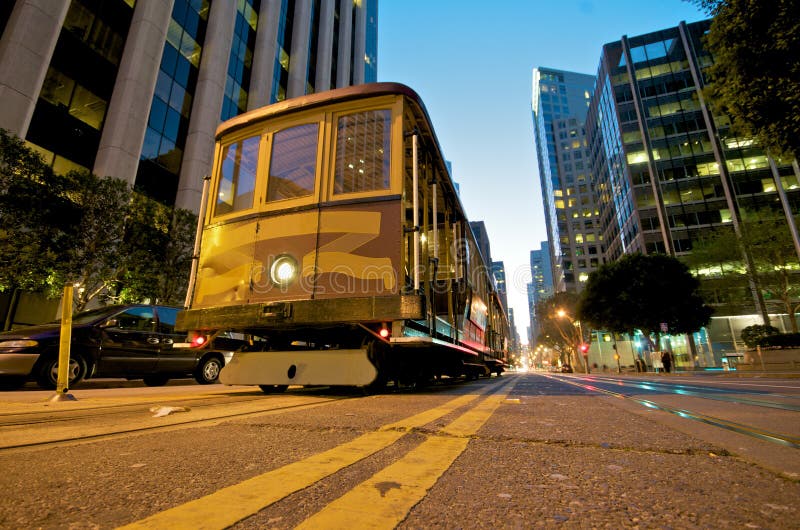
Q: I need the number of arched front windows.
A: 3